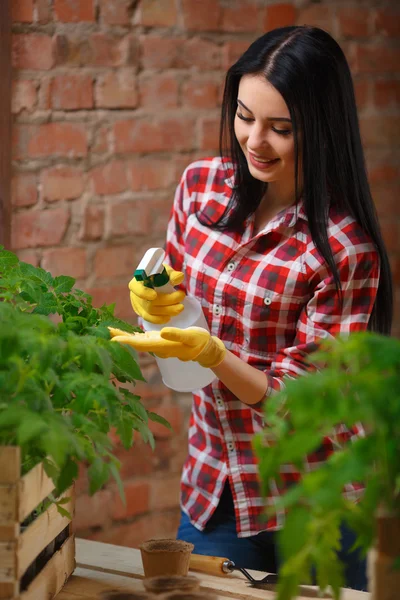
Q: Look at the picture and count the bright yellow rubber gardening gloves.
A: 2